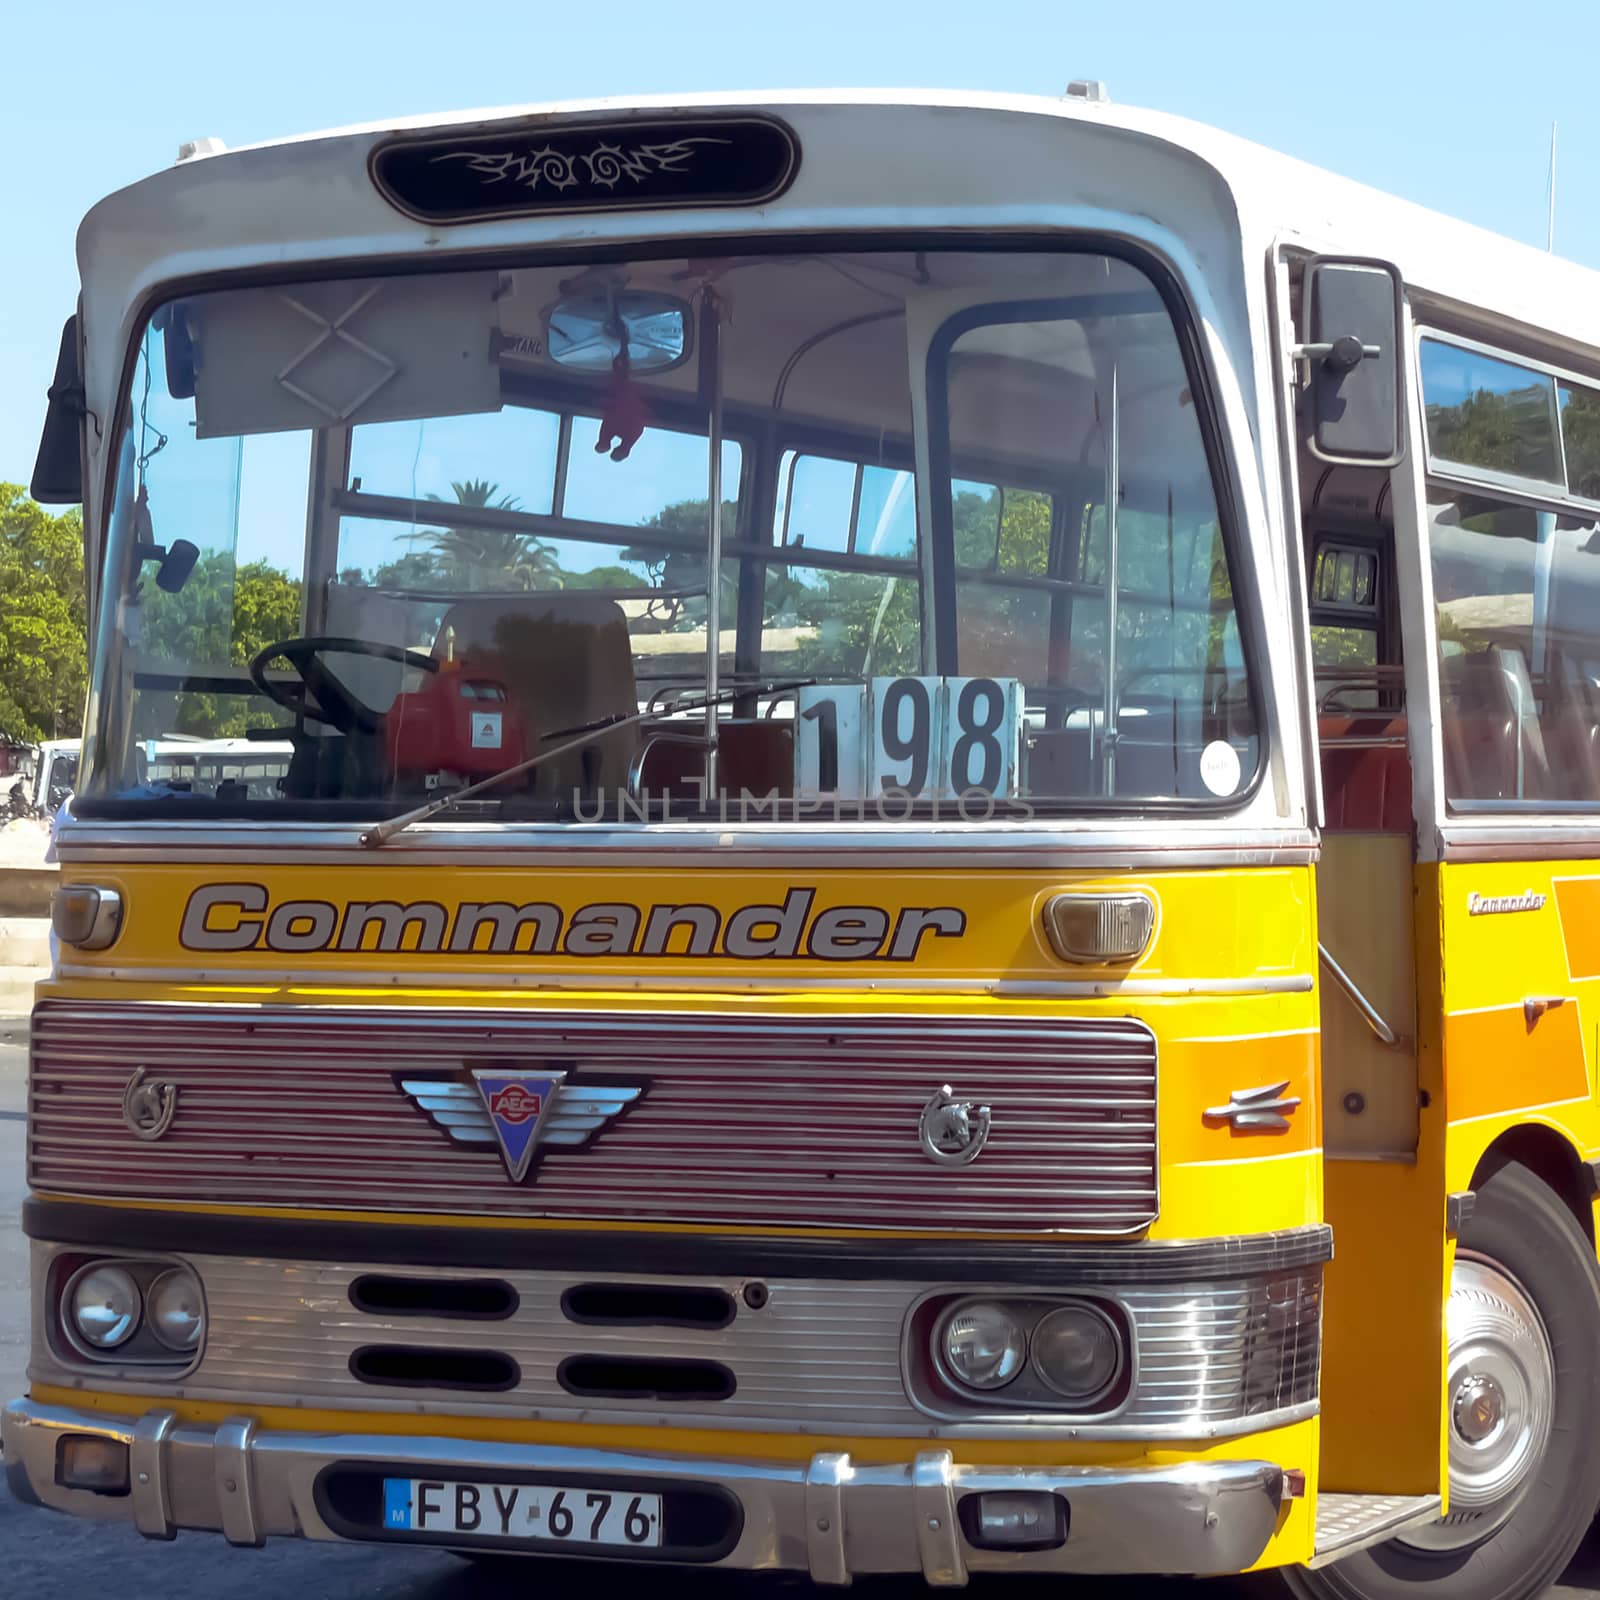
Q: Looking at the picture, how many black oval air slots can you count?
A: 4